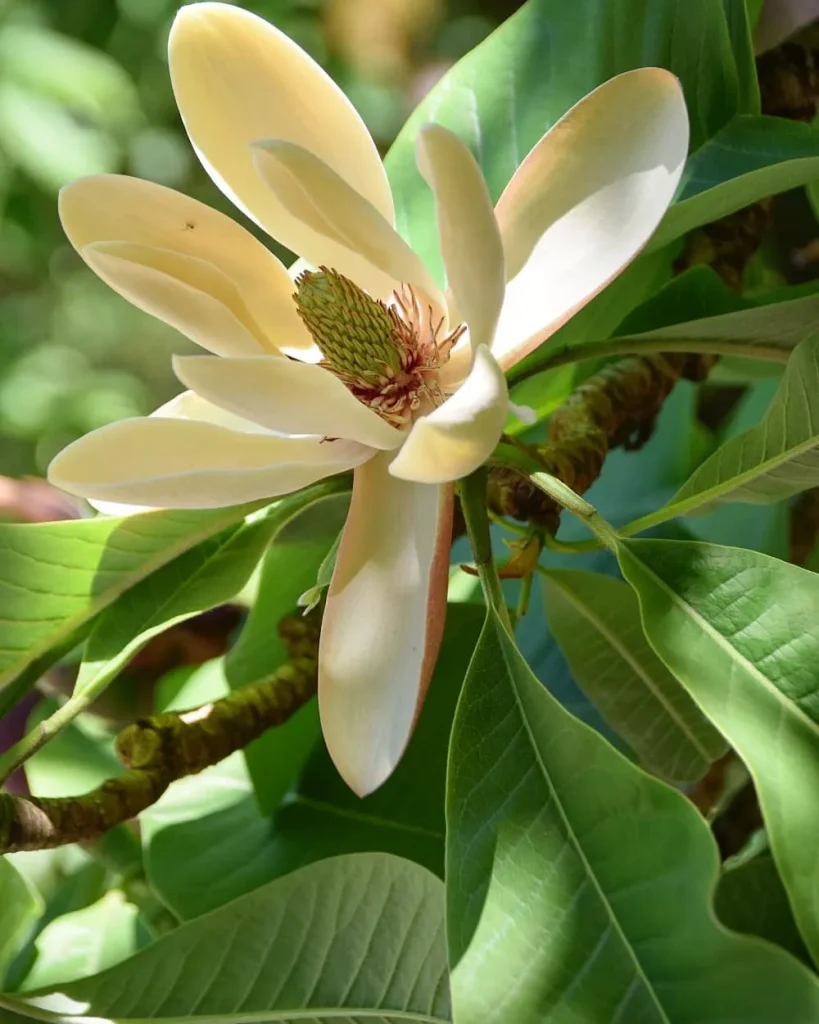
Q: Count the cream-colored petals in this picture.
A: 11